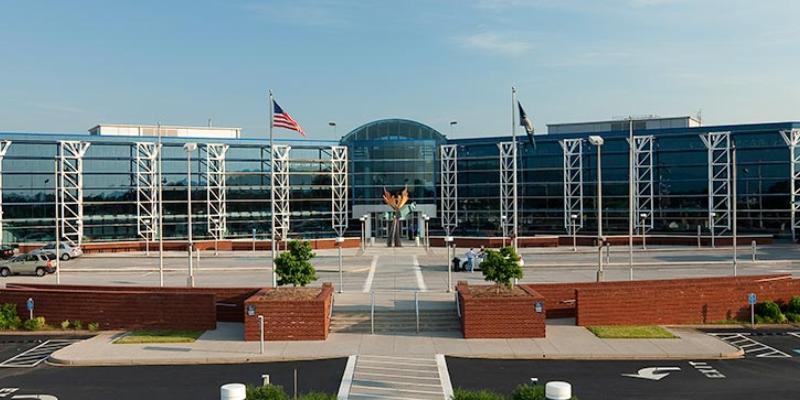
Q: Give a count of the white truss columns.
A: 12